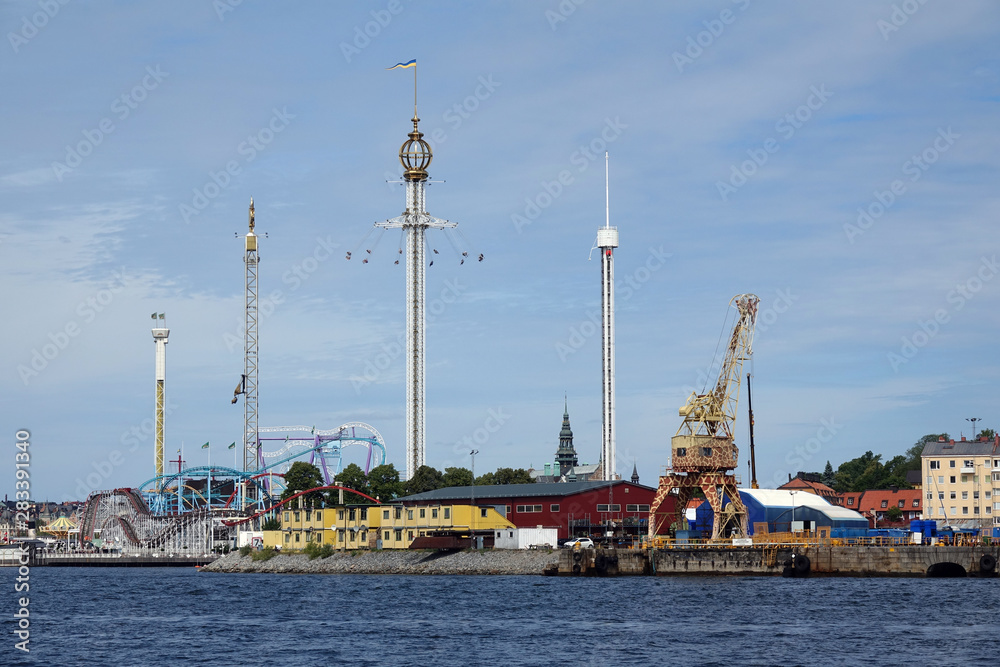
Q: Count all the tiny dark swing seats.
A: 12